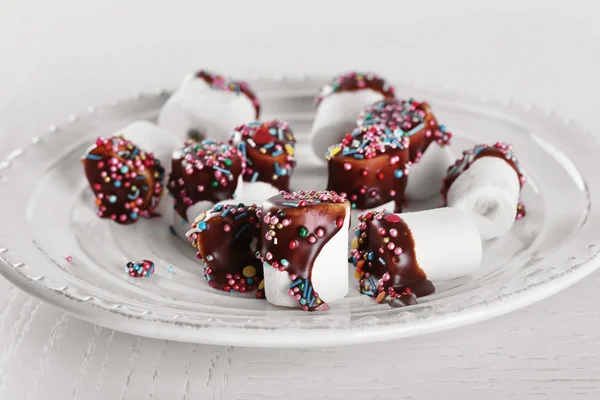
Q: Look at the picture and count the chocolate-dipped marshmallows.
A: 11